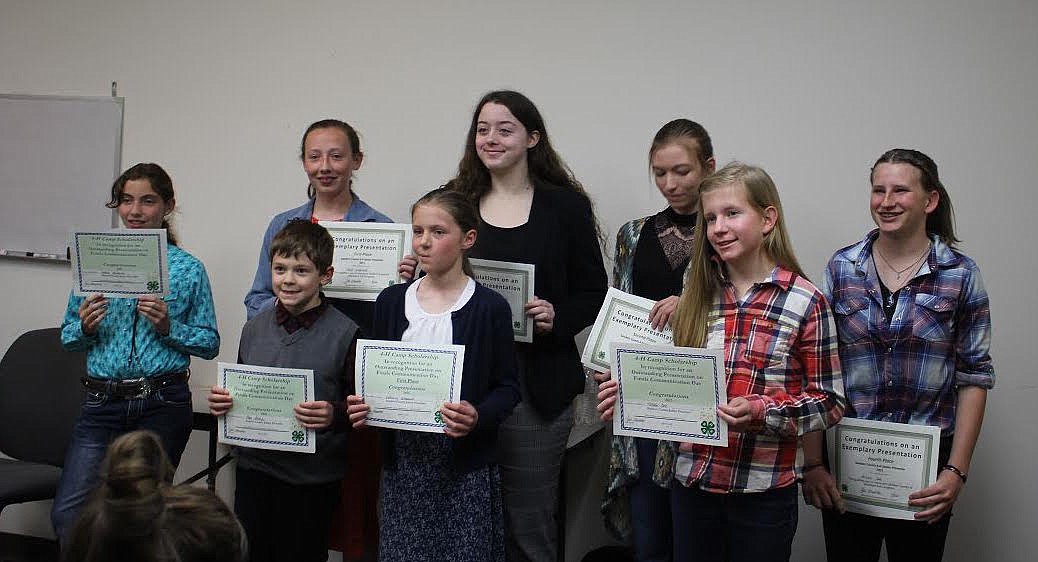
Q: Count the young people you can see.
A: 8